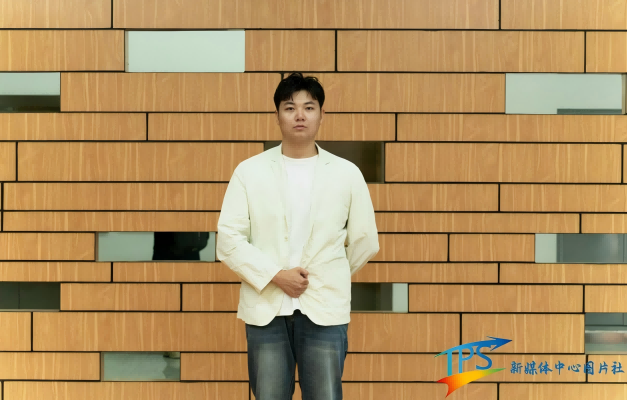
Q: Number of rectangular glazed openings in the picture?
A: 10